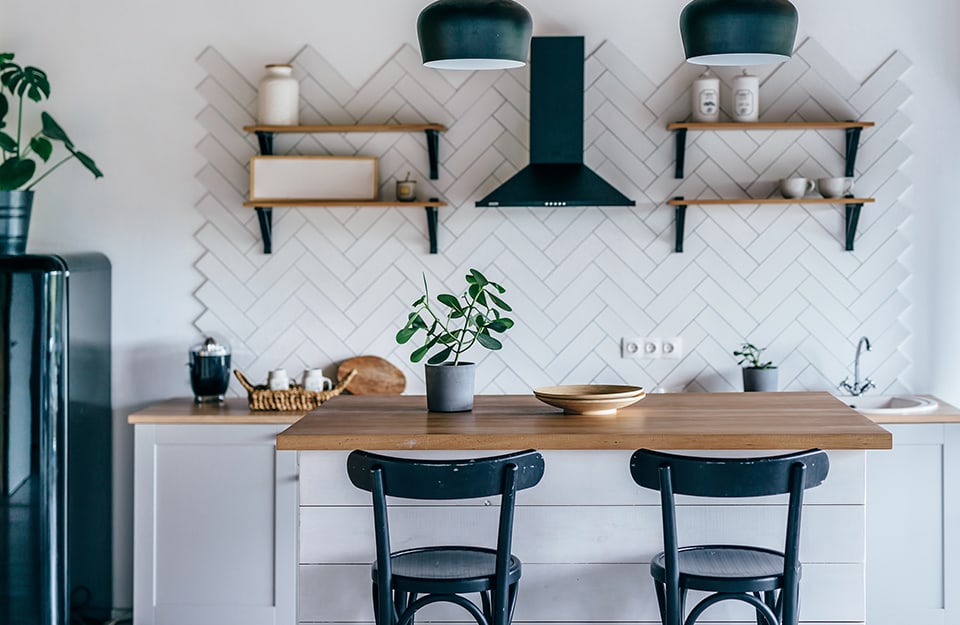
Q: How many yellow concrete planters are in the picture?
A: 0